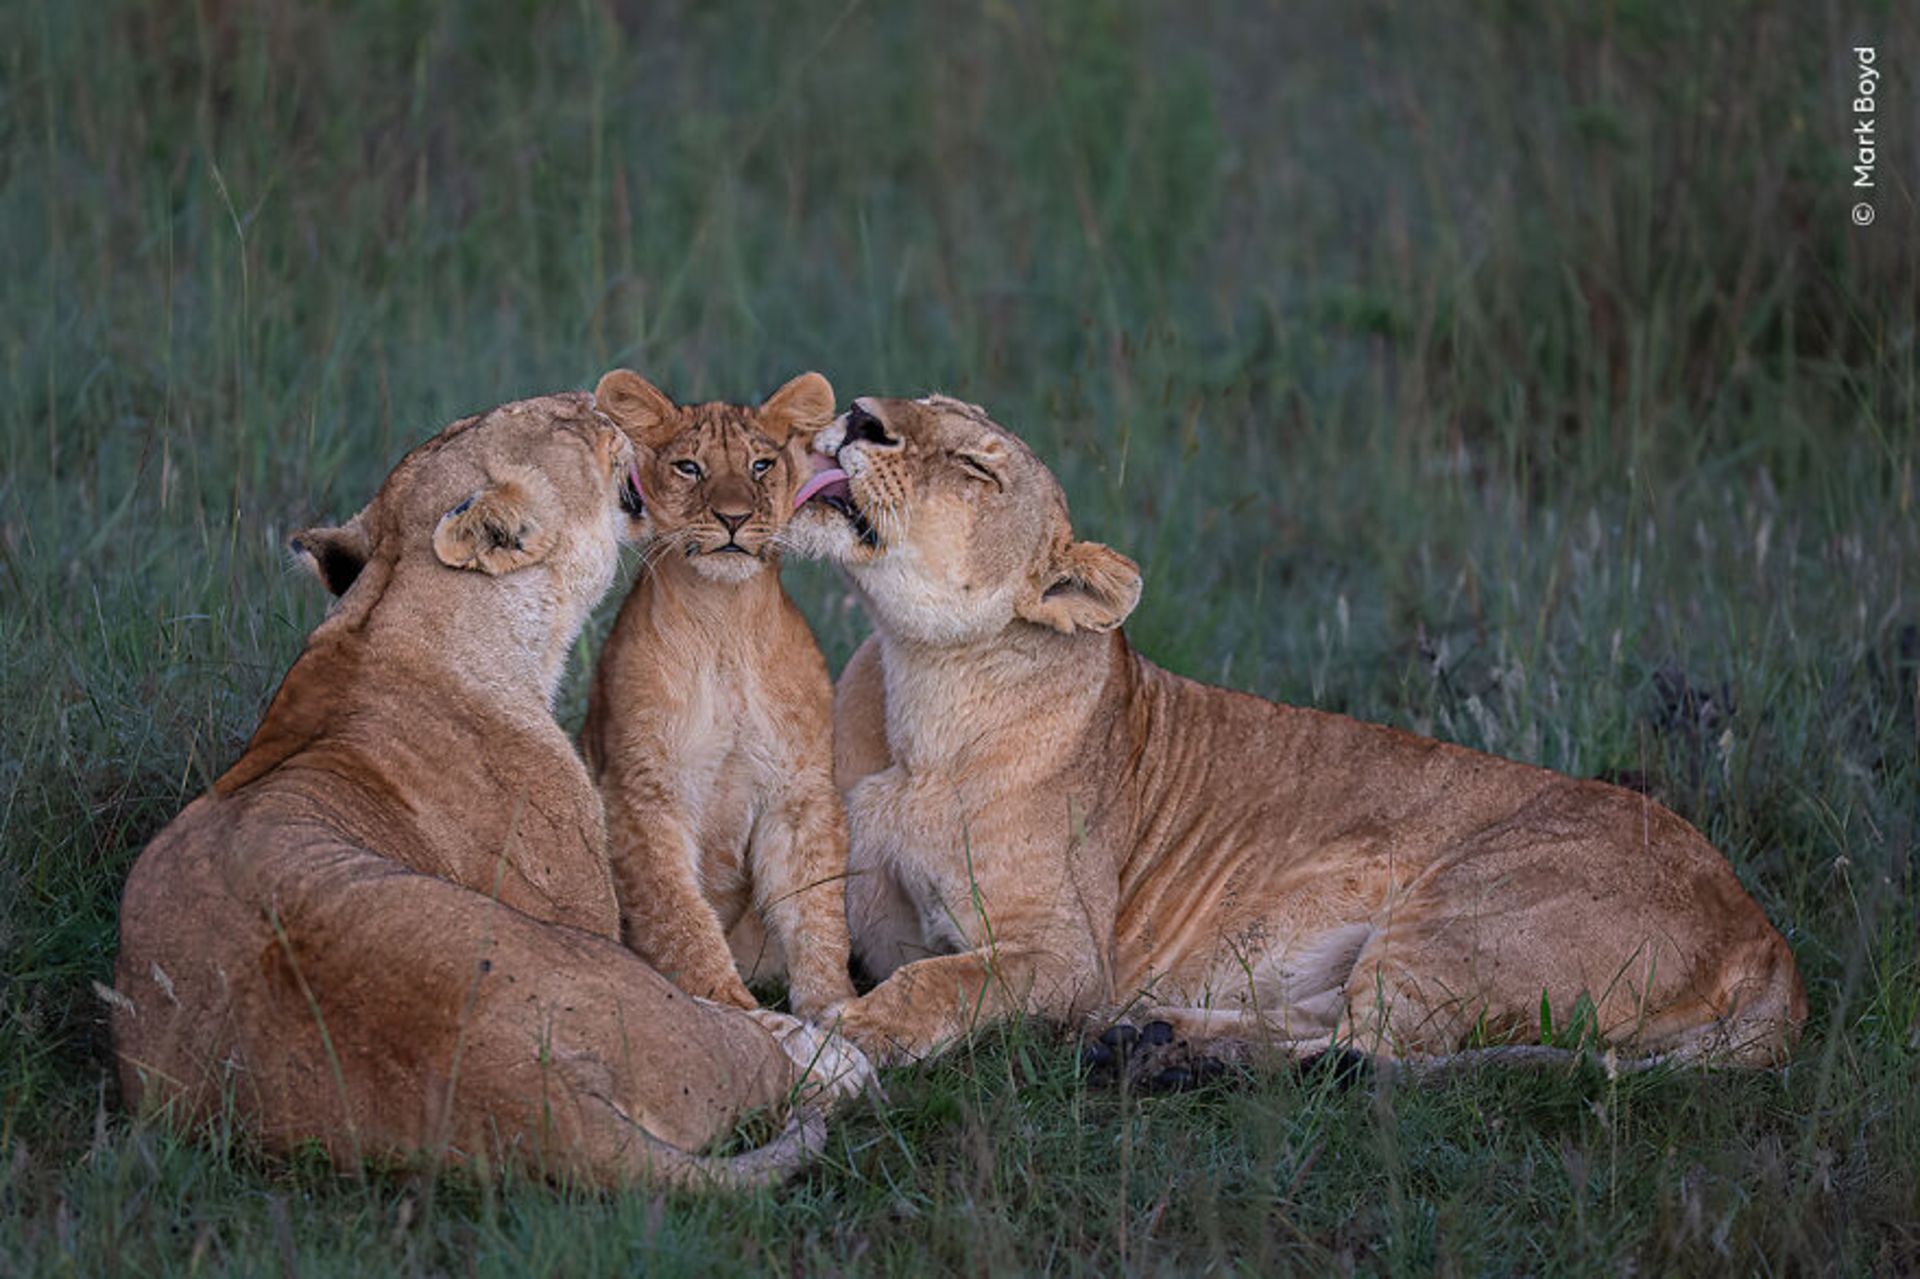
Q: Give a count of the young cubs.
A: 1